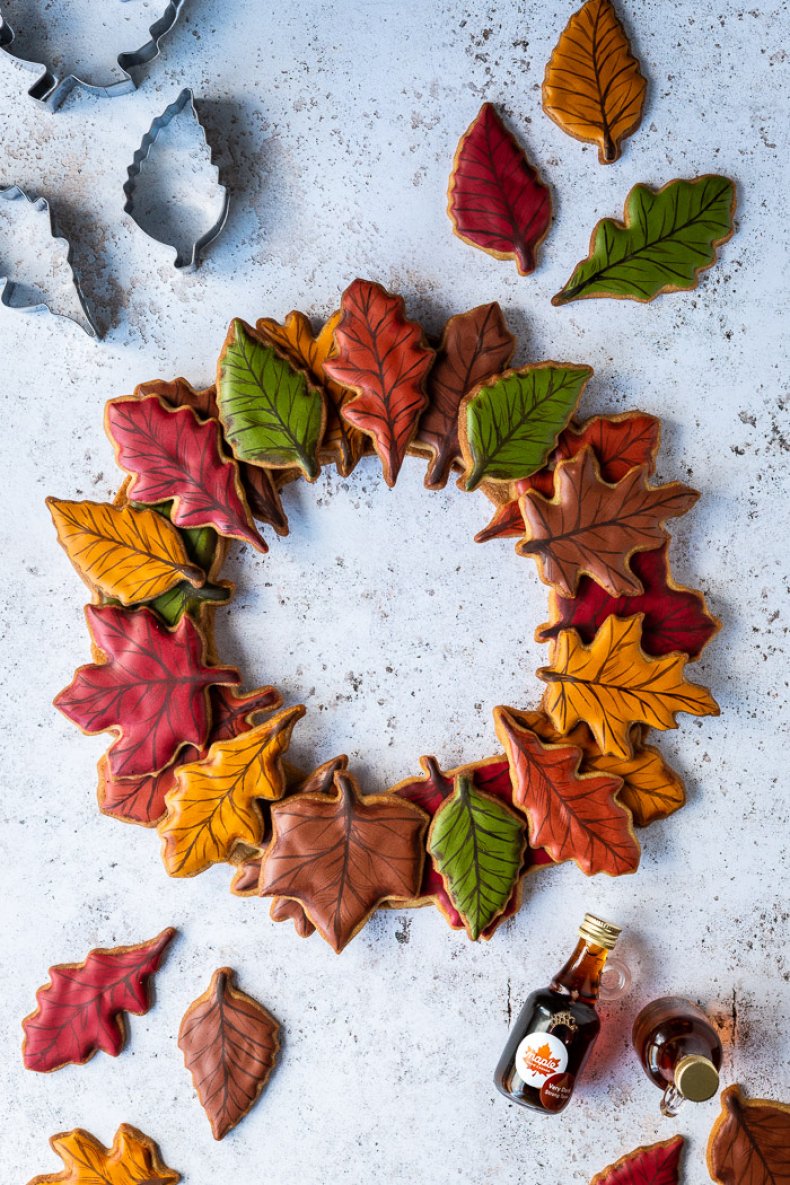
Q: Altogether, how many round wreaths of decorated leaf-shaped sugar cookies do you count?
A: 1